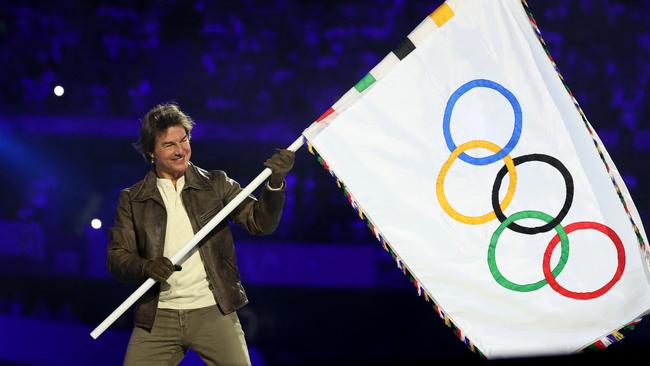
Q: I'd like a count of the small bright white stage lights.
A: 2